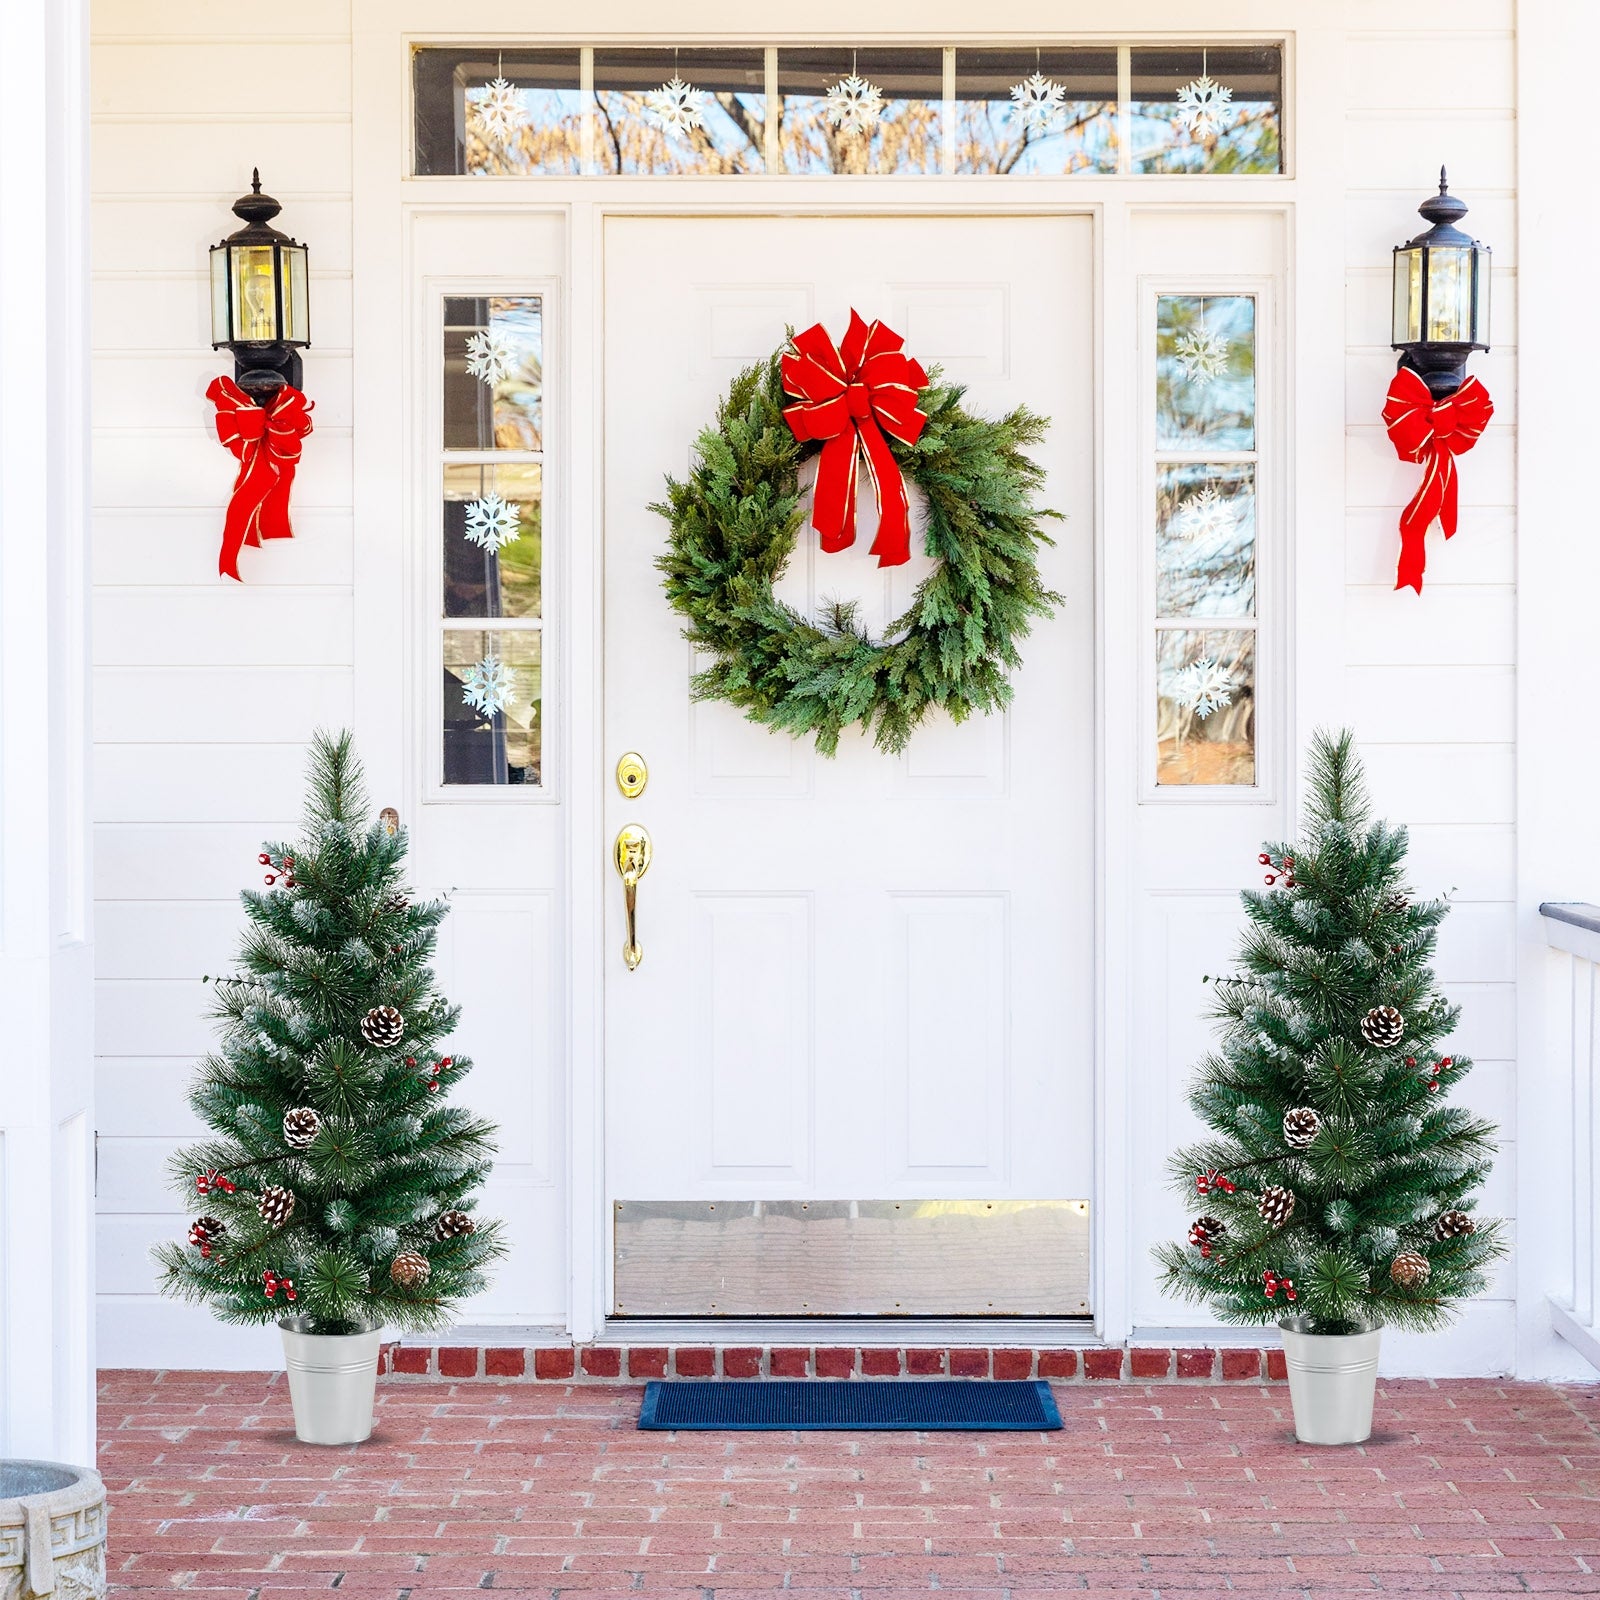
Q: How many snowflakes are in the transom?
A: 5